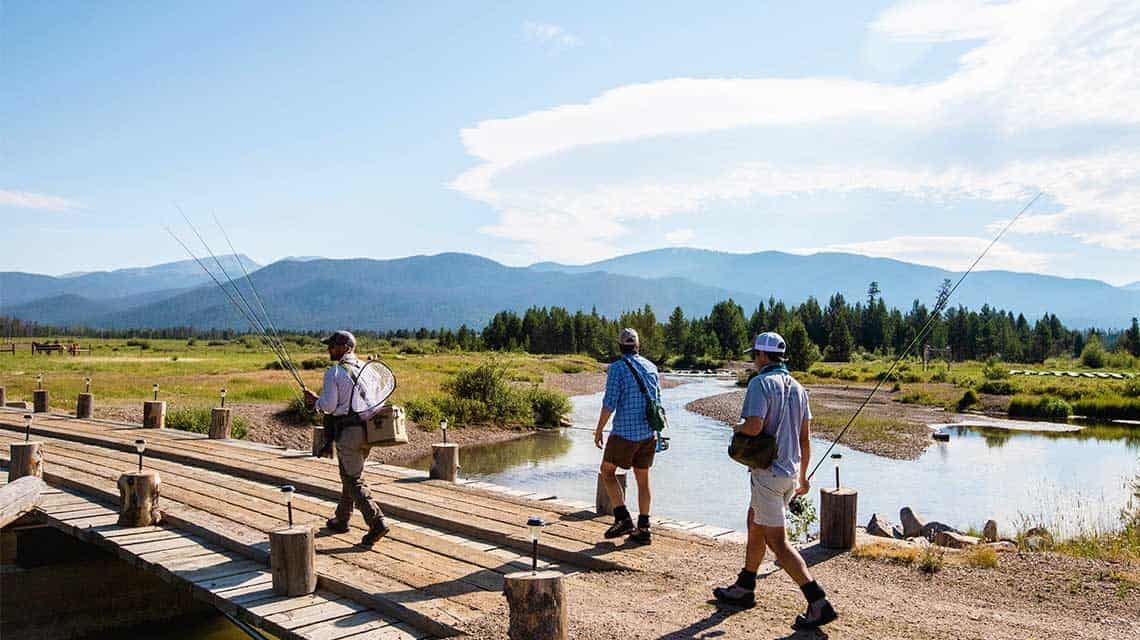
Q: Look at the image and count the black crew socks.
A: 4